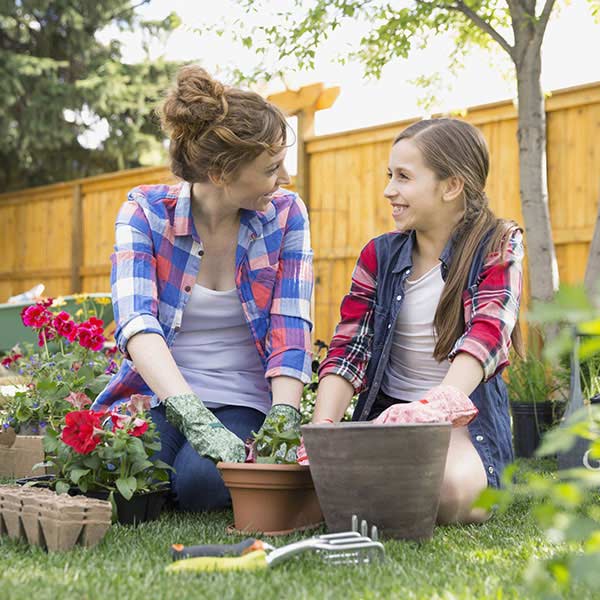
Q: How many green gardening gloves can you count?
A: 2